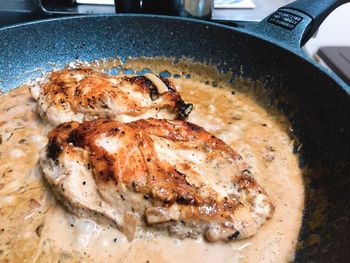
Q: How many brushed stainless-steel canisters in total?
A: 1